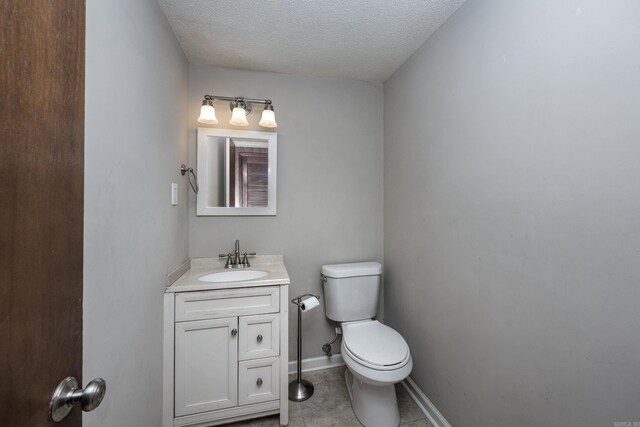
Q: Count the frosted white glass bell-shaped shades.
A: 3